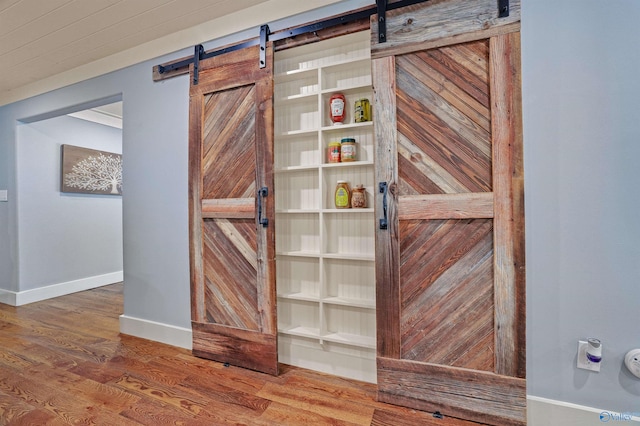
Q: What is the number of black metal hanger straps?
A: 4